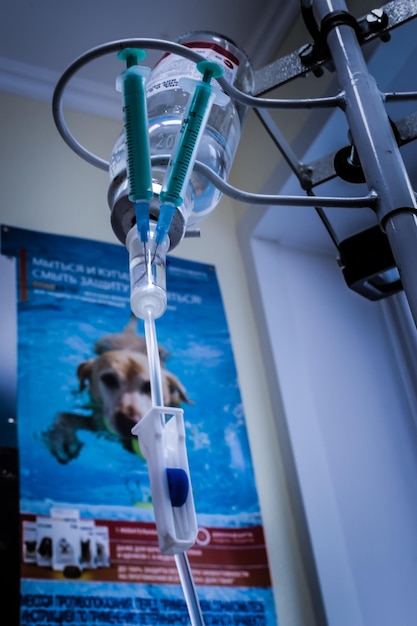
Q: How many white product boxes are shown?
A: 5